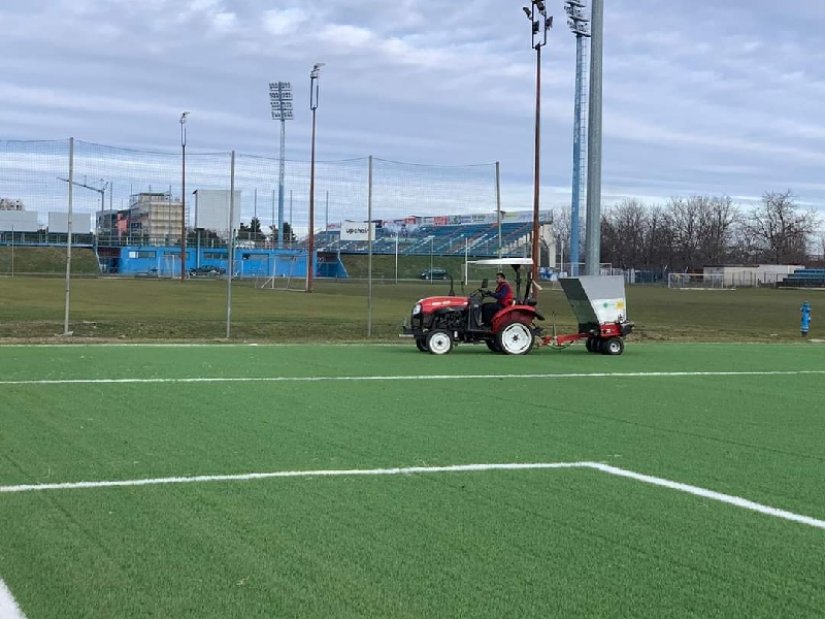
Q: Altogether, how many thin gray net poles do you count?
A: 4